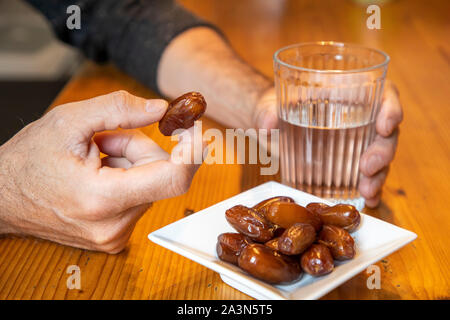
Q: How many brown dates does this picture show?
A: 12